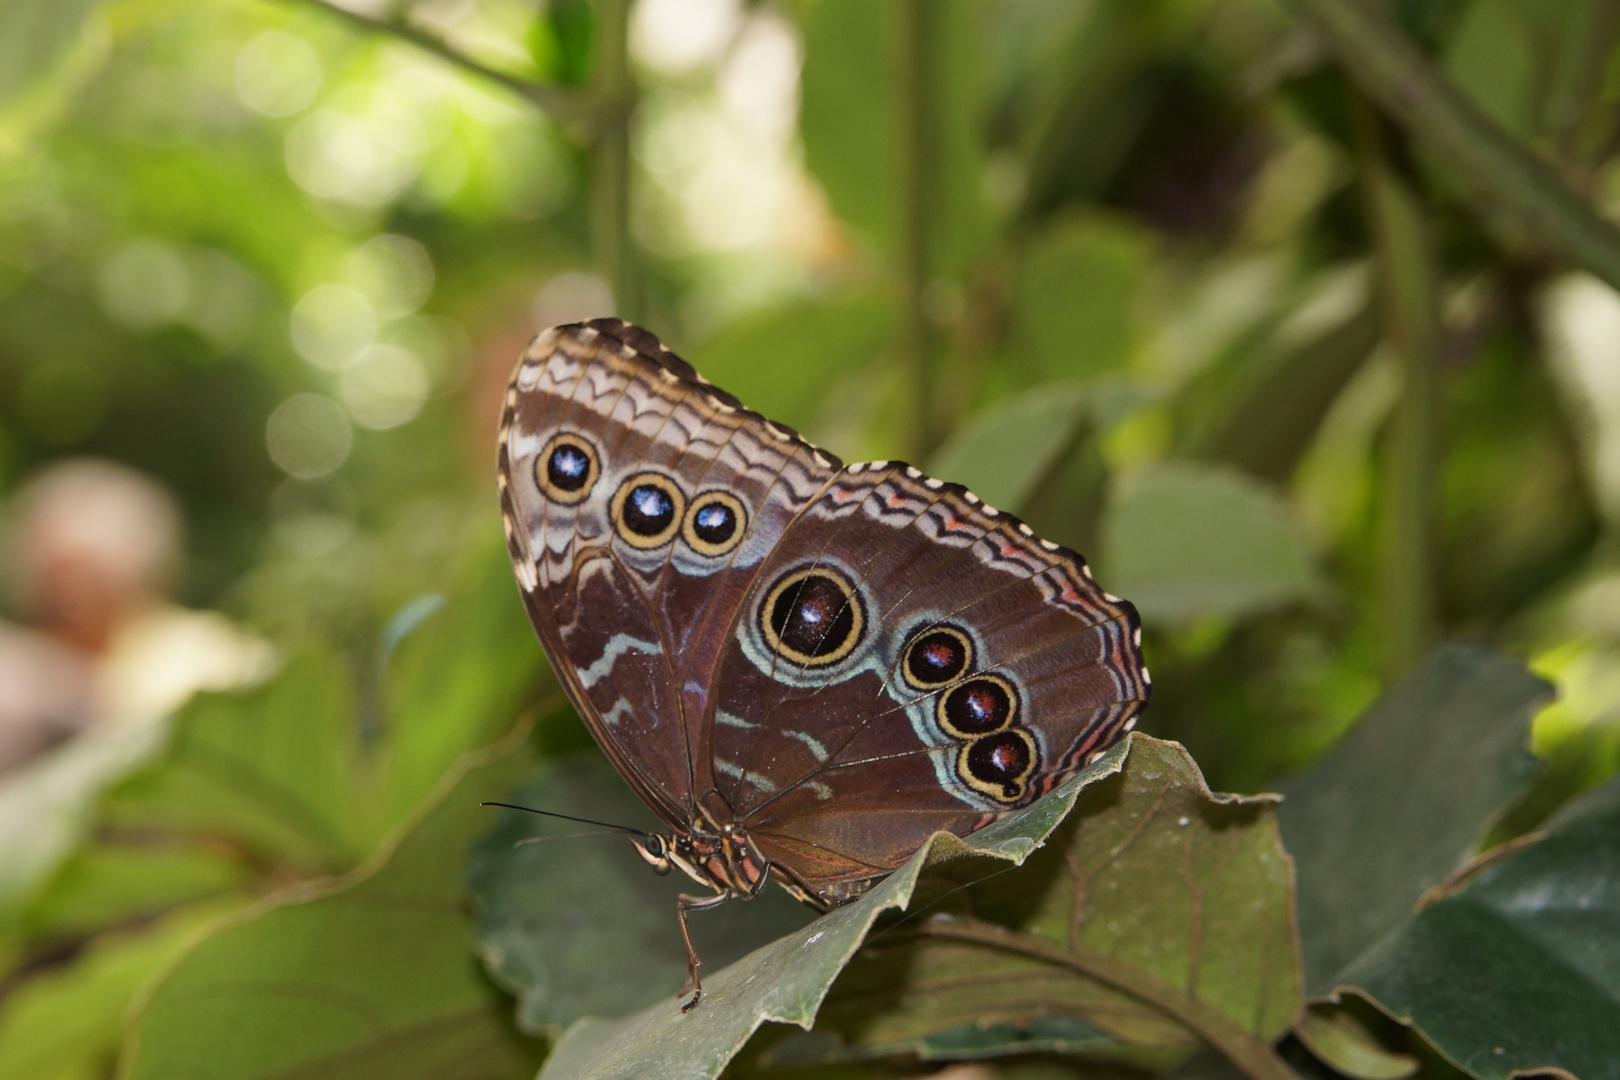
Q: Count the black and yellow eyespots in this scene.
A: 7